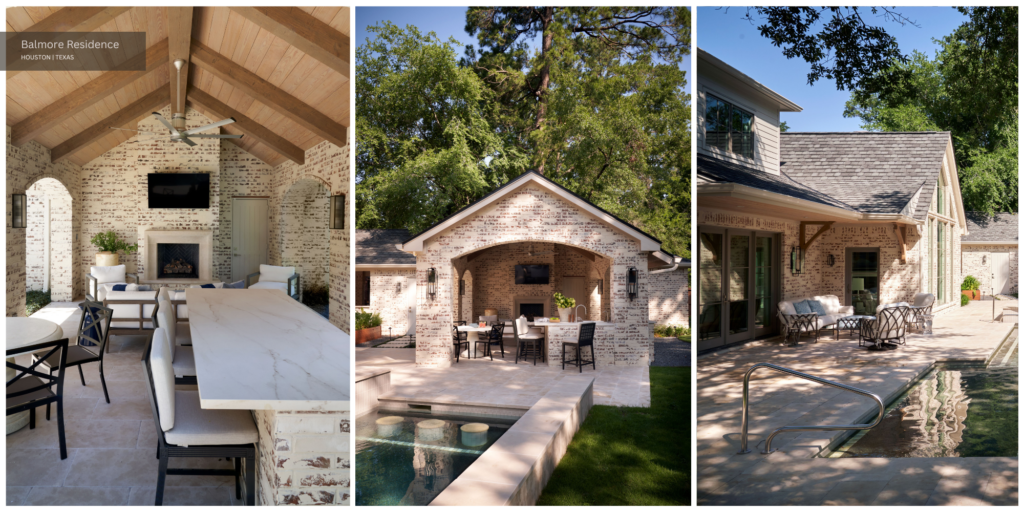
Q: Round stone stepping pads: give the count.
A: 3